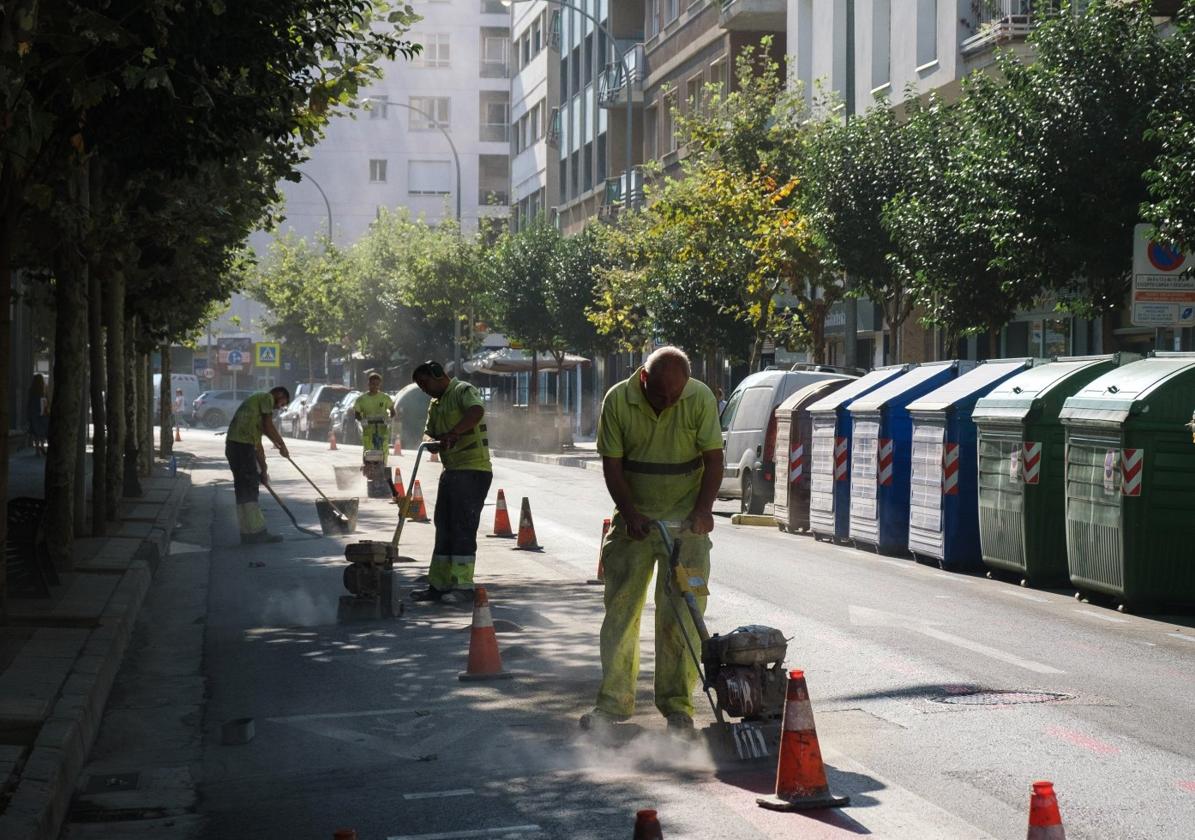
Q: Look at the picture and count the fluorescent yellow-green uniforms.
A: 4